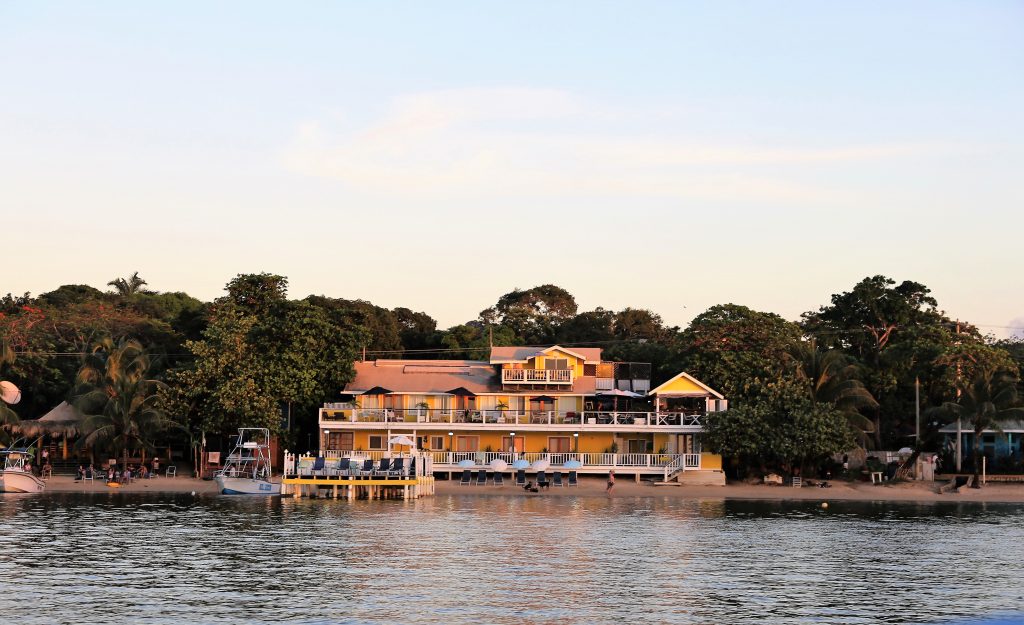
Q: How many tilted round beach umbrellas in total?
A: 5